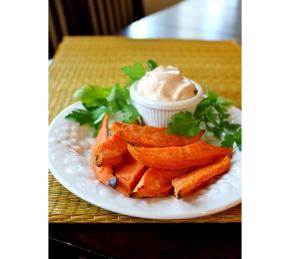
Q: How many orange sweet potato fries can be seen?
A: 7